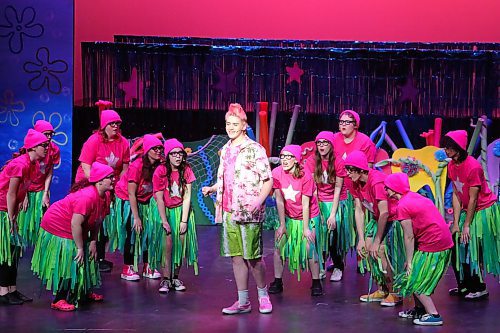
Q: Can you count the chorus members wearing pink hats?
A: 12